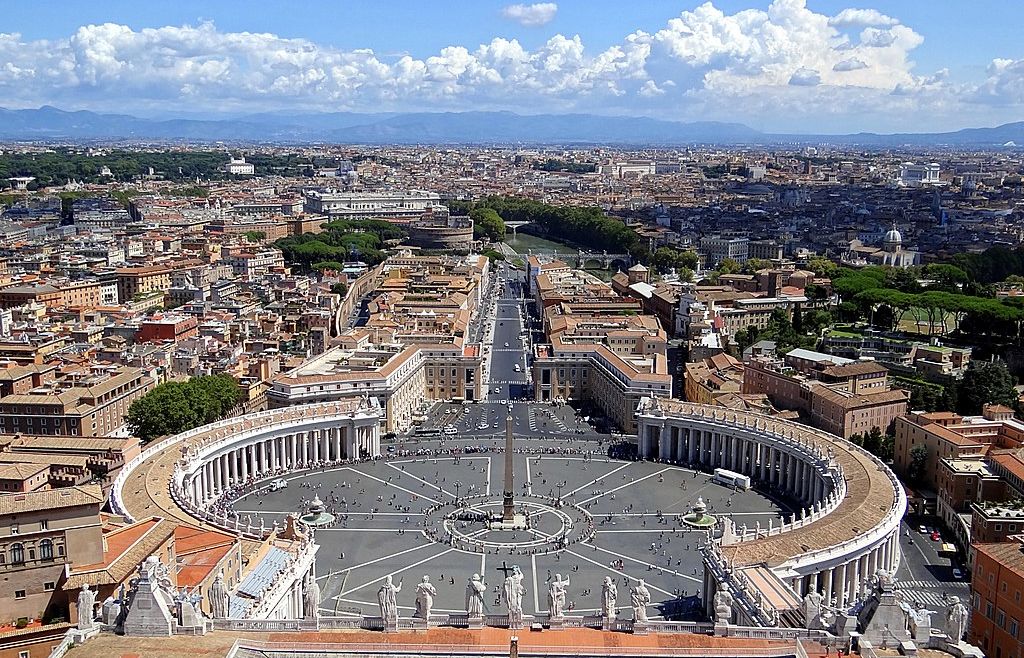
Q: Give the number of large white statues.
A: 13